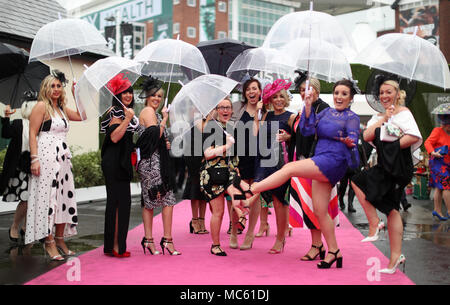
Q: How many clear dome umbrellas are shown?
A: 8